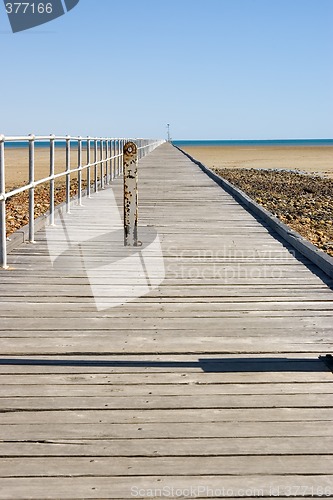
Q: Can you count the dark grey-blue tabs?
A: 2